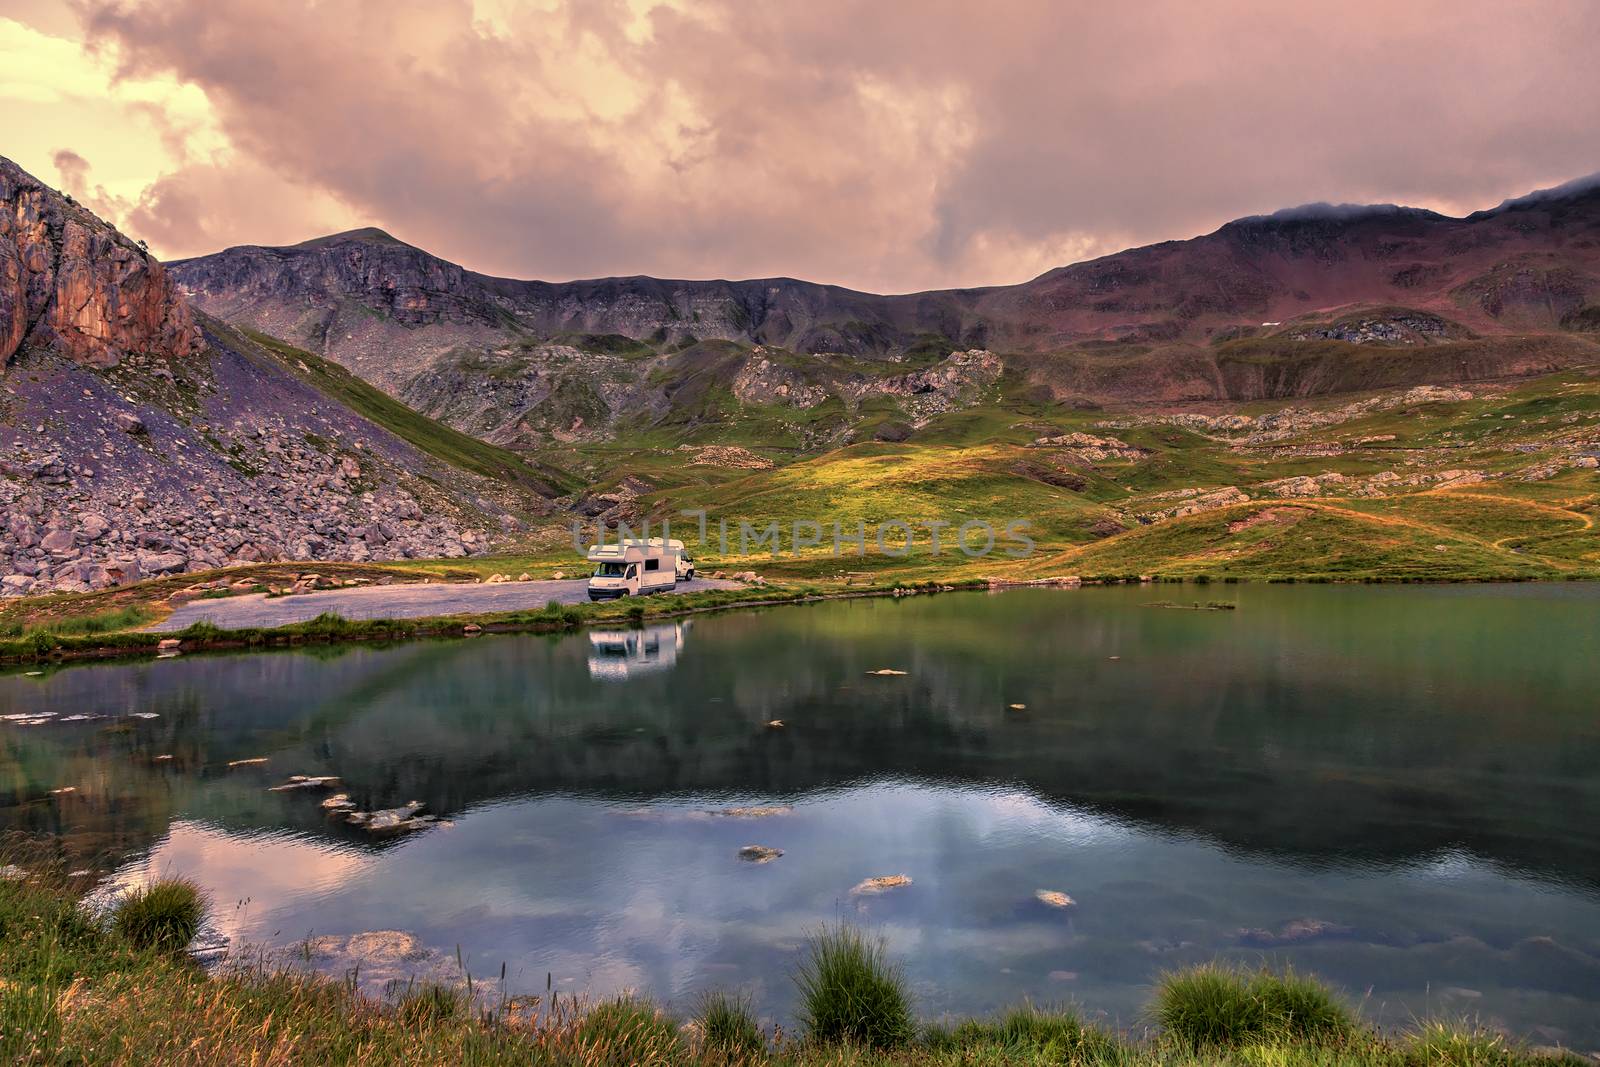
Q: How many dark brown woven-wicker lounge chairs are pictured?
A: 0